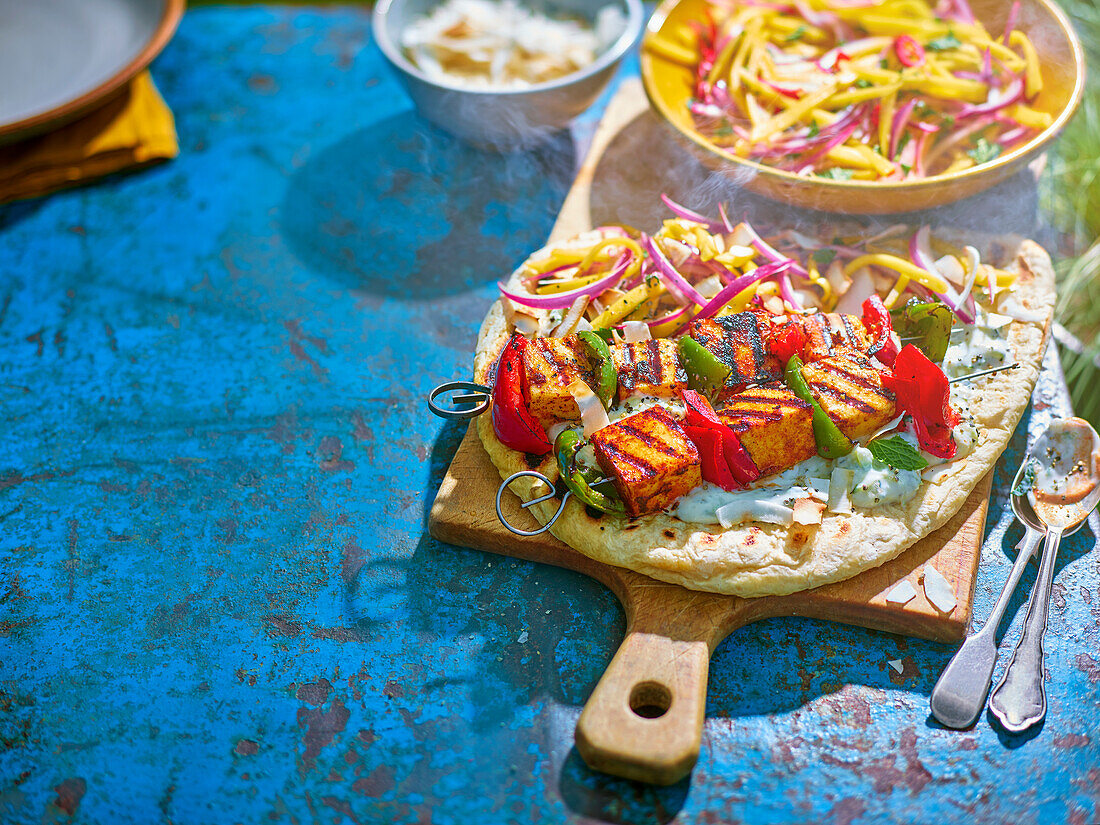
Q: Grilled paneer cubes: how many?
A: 7